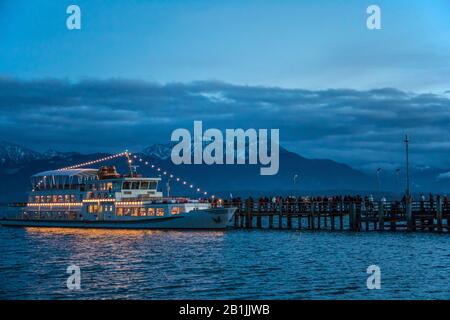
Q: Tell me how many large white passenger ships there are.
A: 1